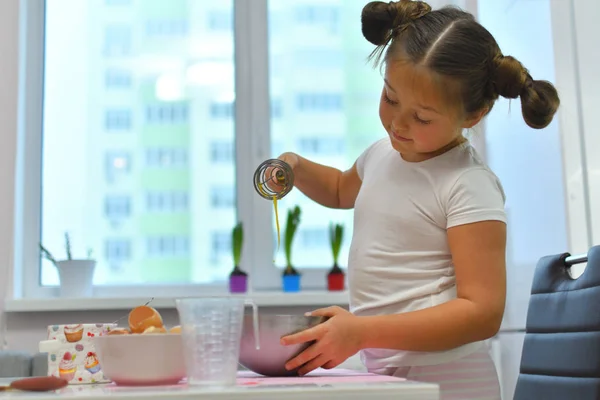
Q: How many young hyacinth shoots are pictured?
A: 3